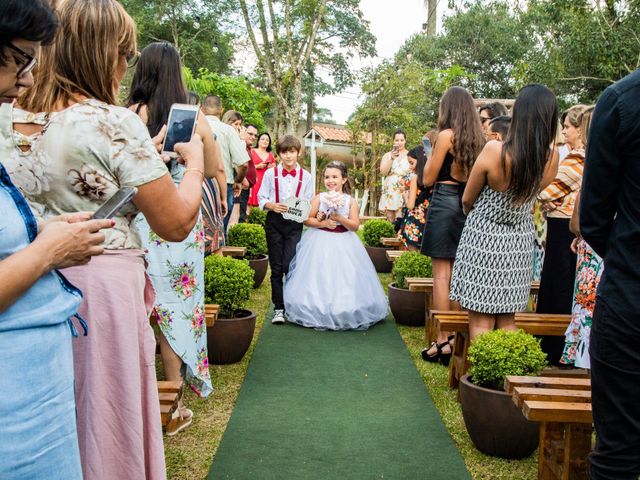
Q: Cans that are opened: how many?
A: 0